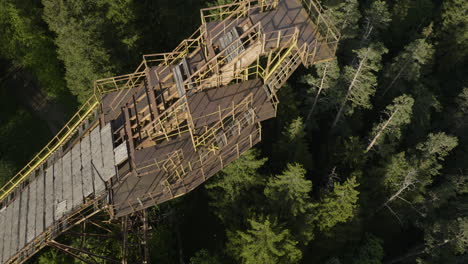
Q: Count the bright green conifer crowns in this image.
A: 4